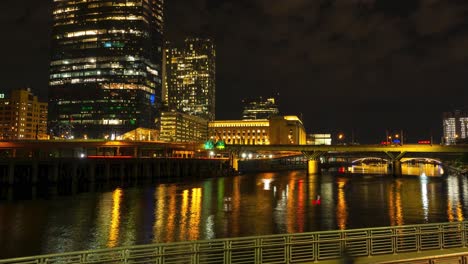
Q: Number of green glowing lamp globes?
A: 2